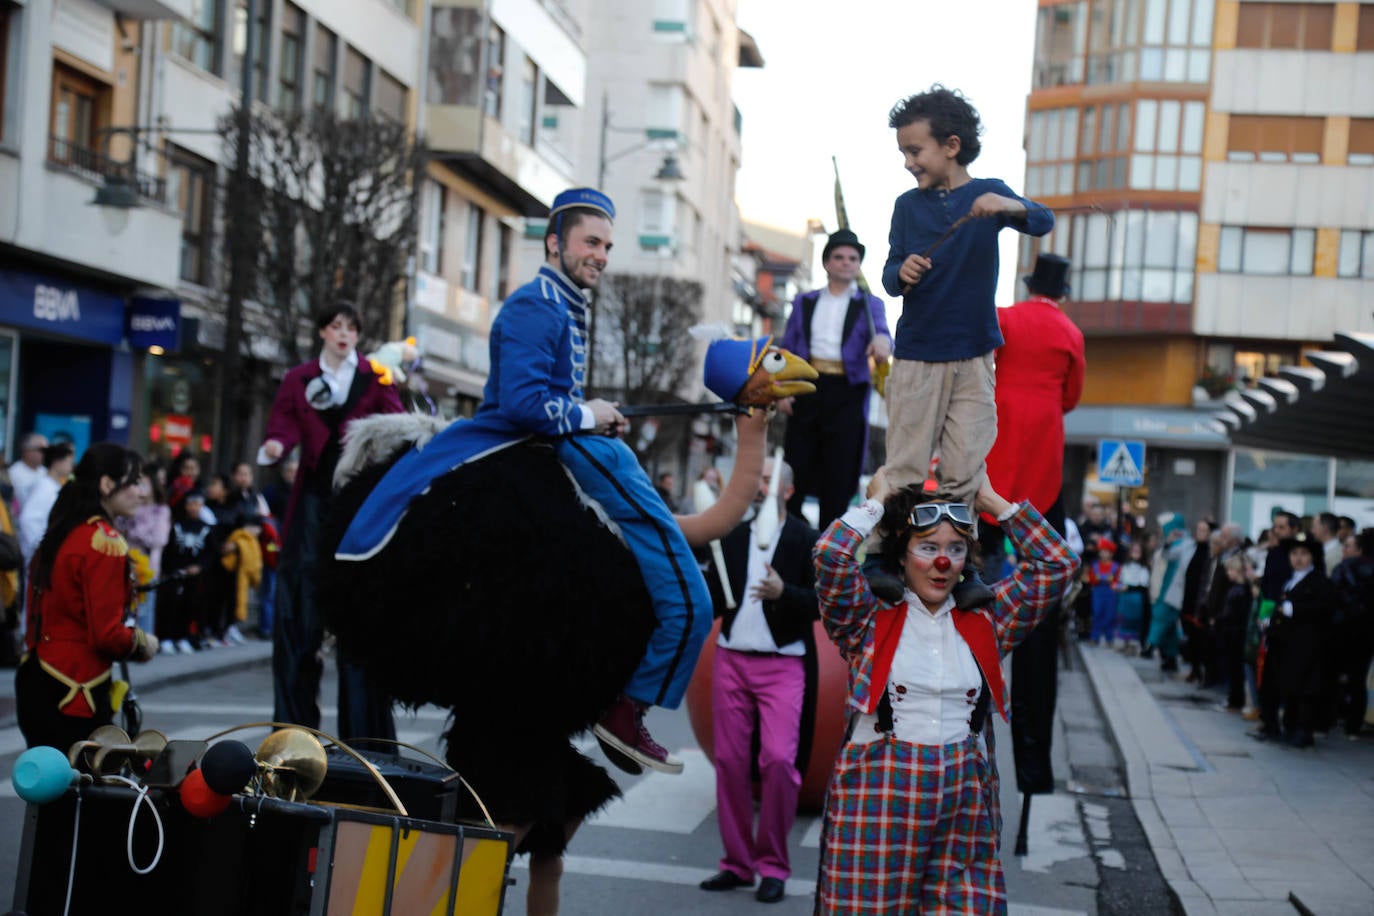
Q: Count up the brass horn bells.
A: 3